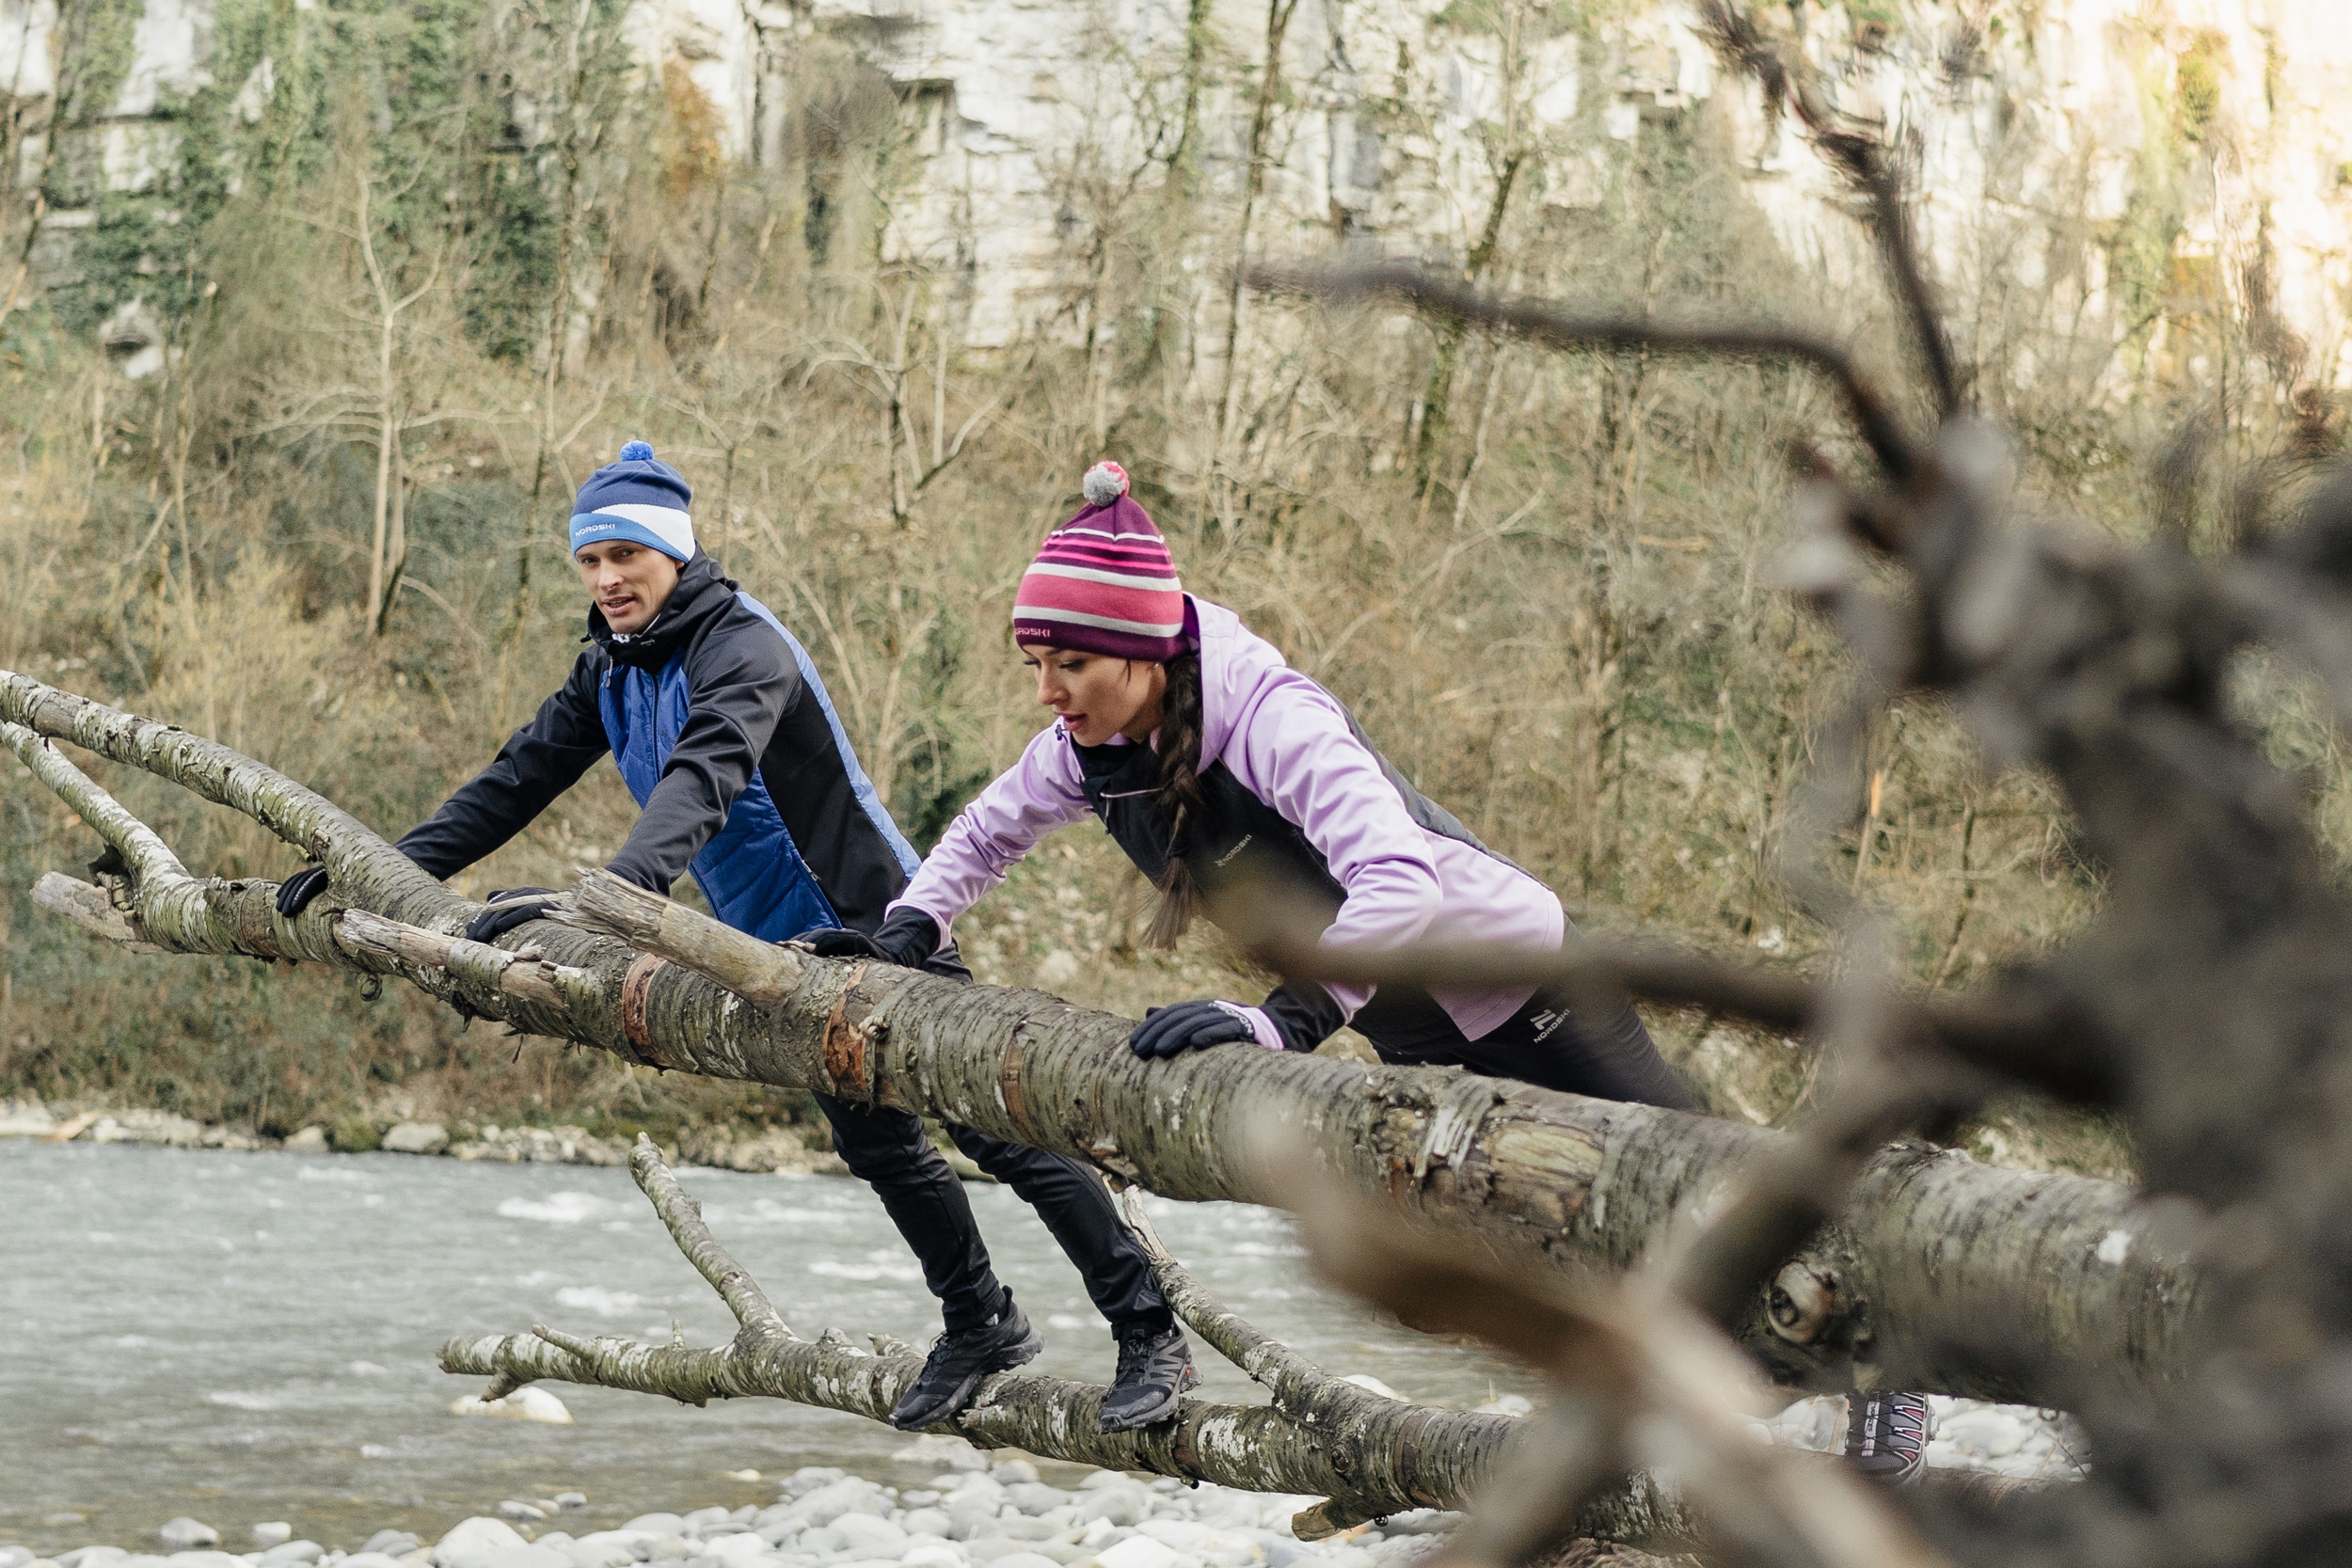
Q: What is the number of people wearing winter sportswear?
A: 2